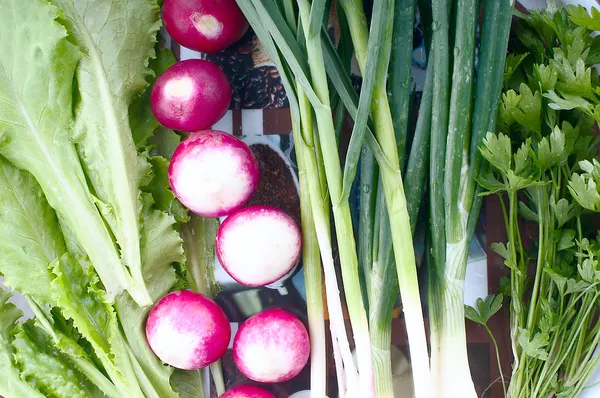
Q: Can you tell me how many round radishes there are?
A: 7